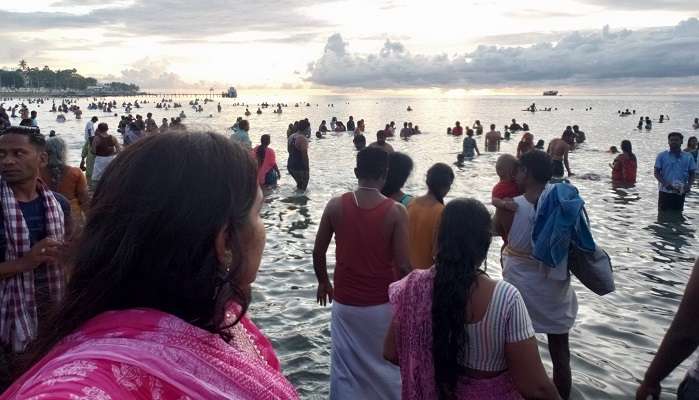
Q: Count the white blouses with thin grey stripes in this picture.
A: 1